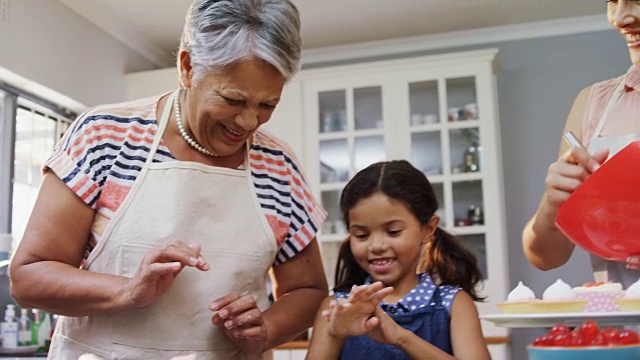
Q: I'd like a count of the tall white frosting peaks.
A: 3